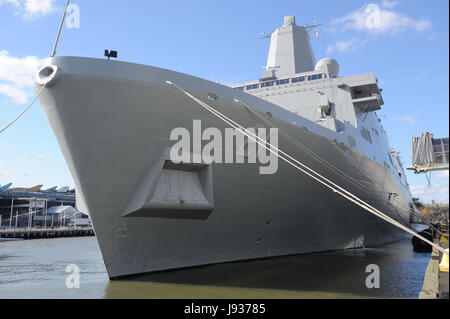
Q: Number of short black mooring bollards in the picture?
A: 0